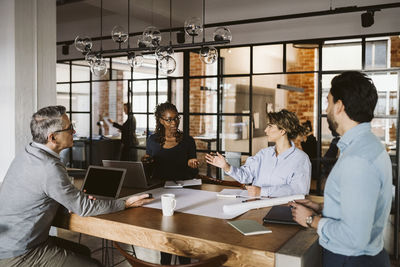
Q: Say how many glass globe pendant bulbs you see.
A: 12